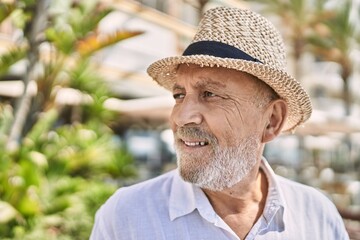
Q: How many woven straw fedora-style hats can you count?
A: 1